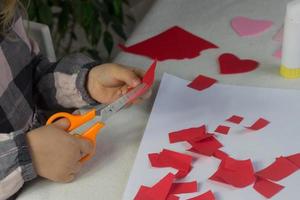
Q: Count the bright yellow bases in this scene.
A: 1